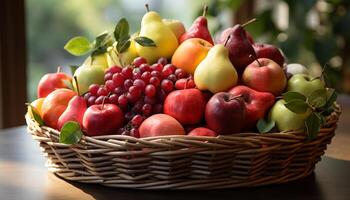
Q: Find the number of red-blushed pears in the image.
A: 4